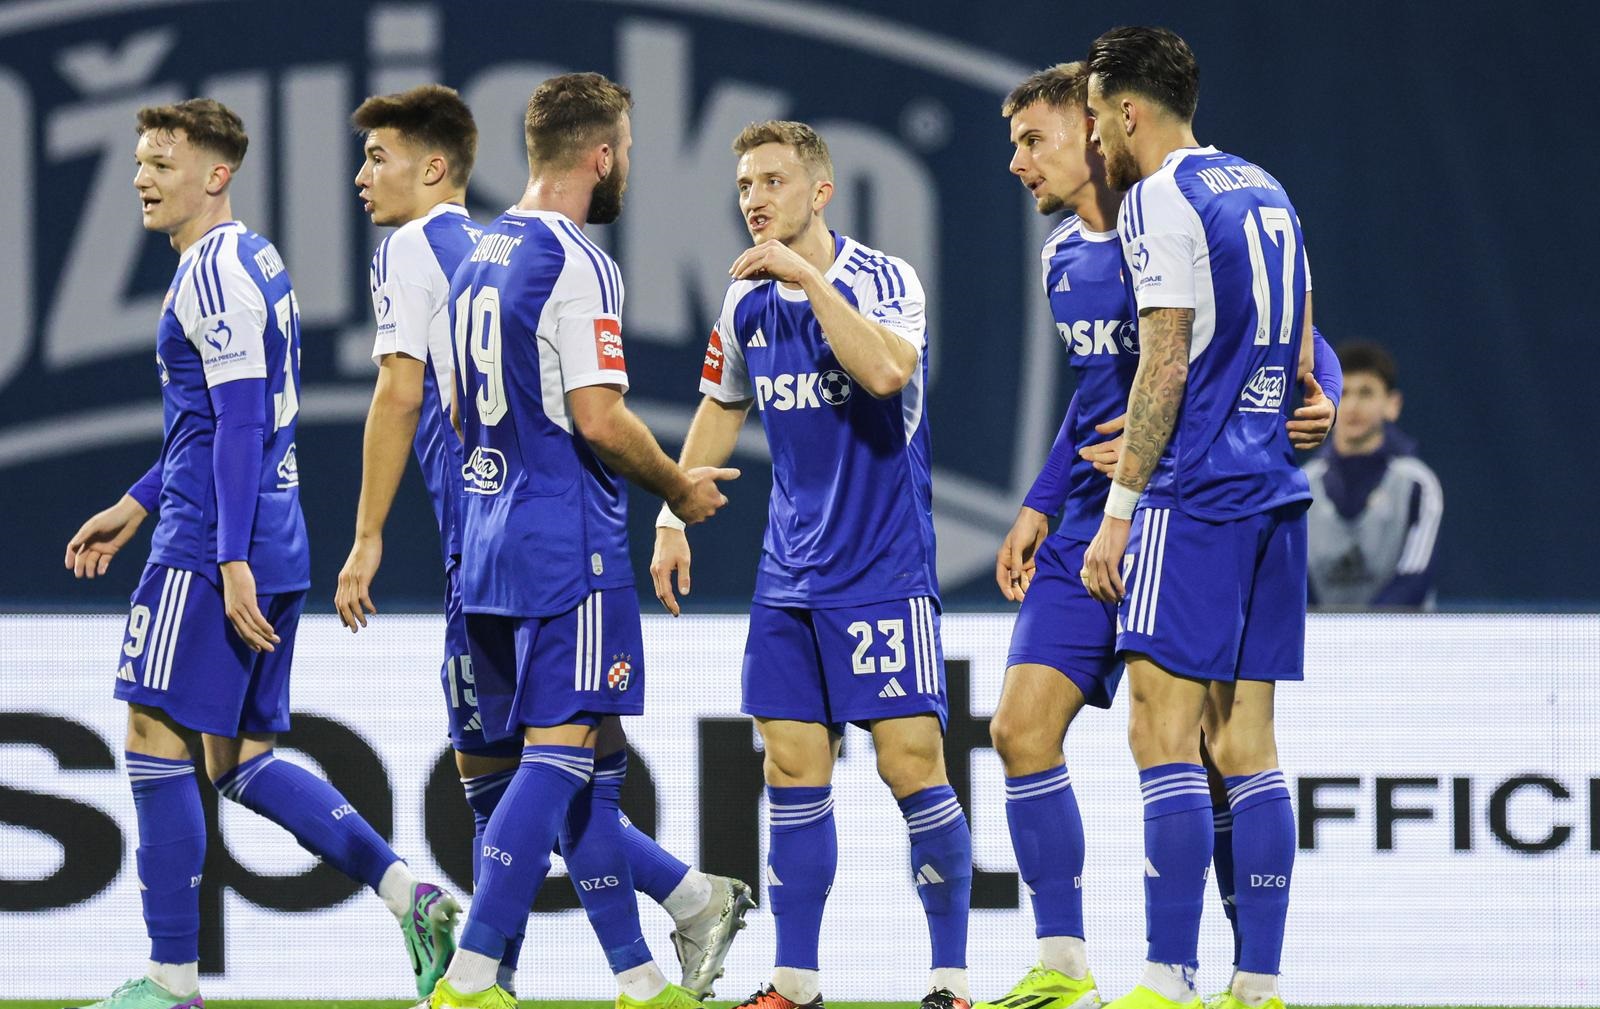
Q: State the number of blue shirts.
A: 6